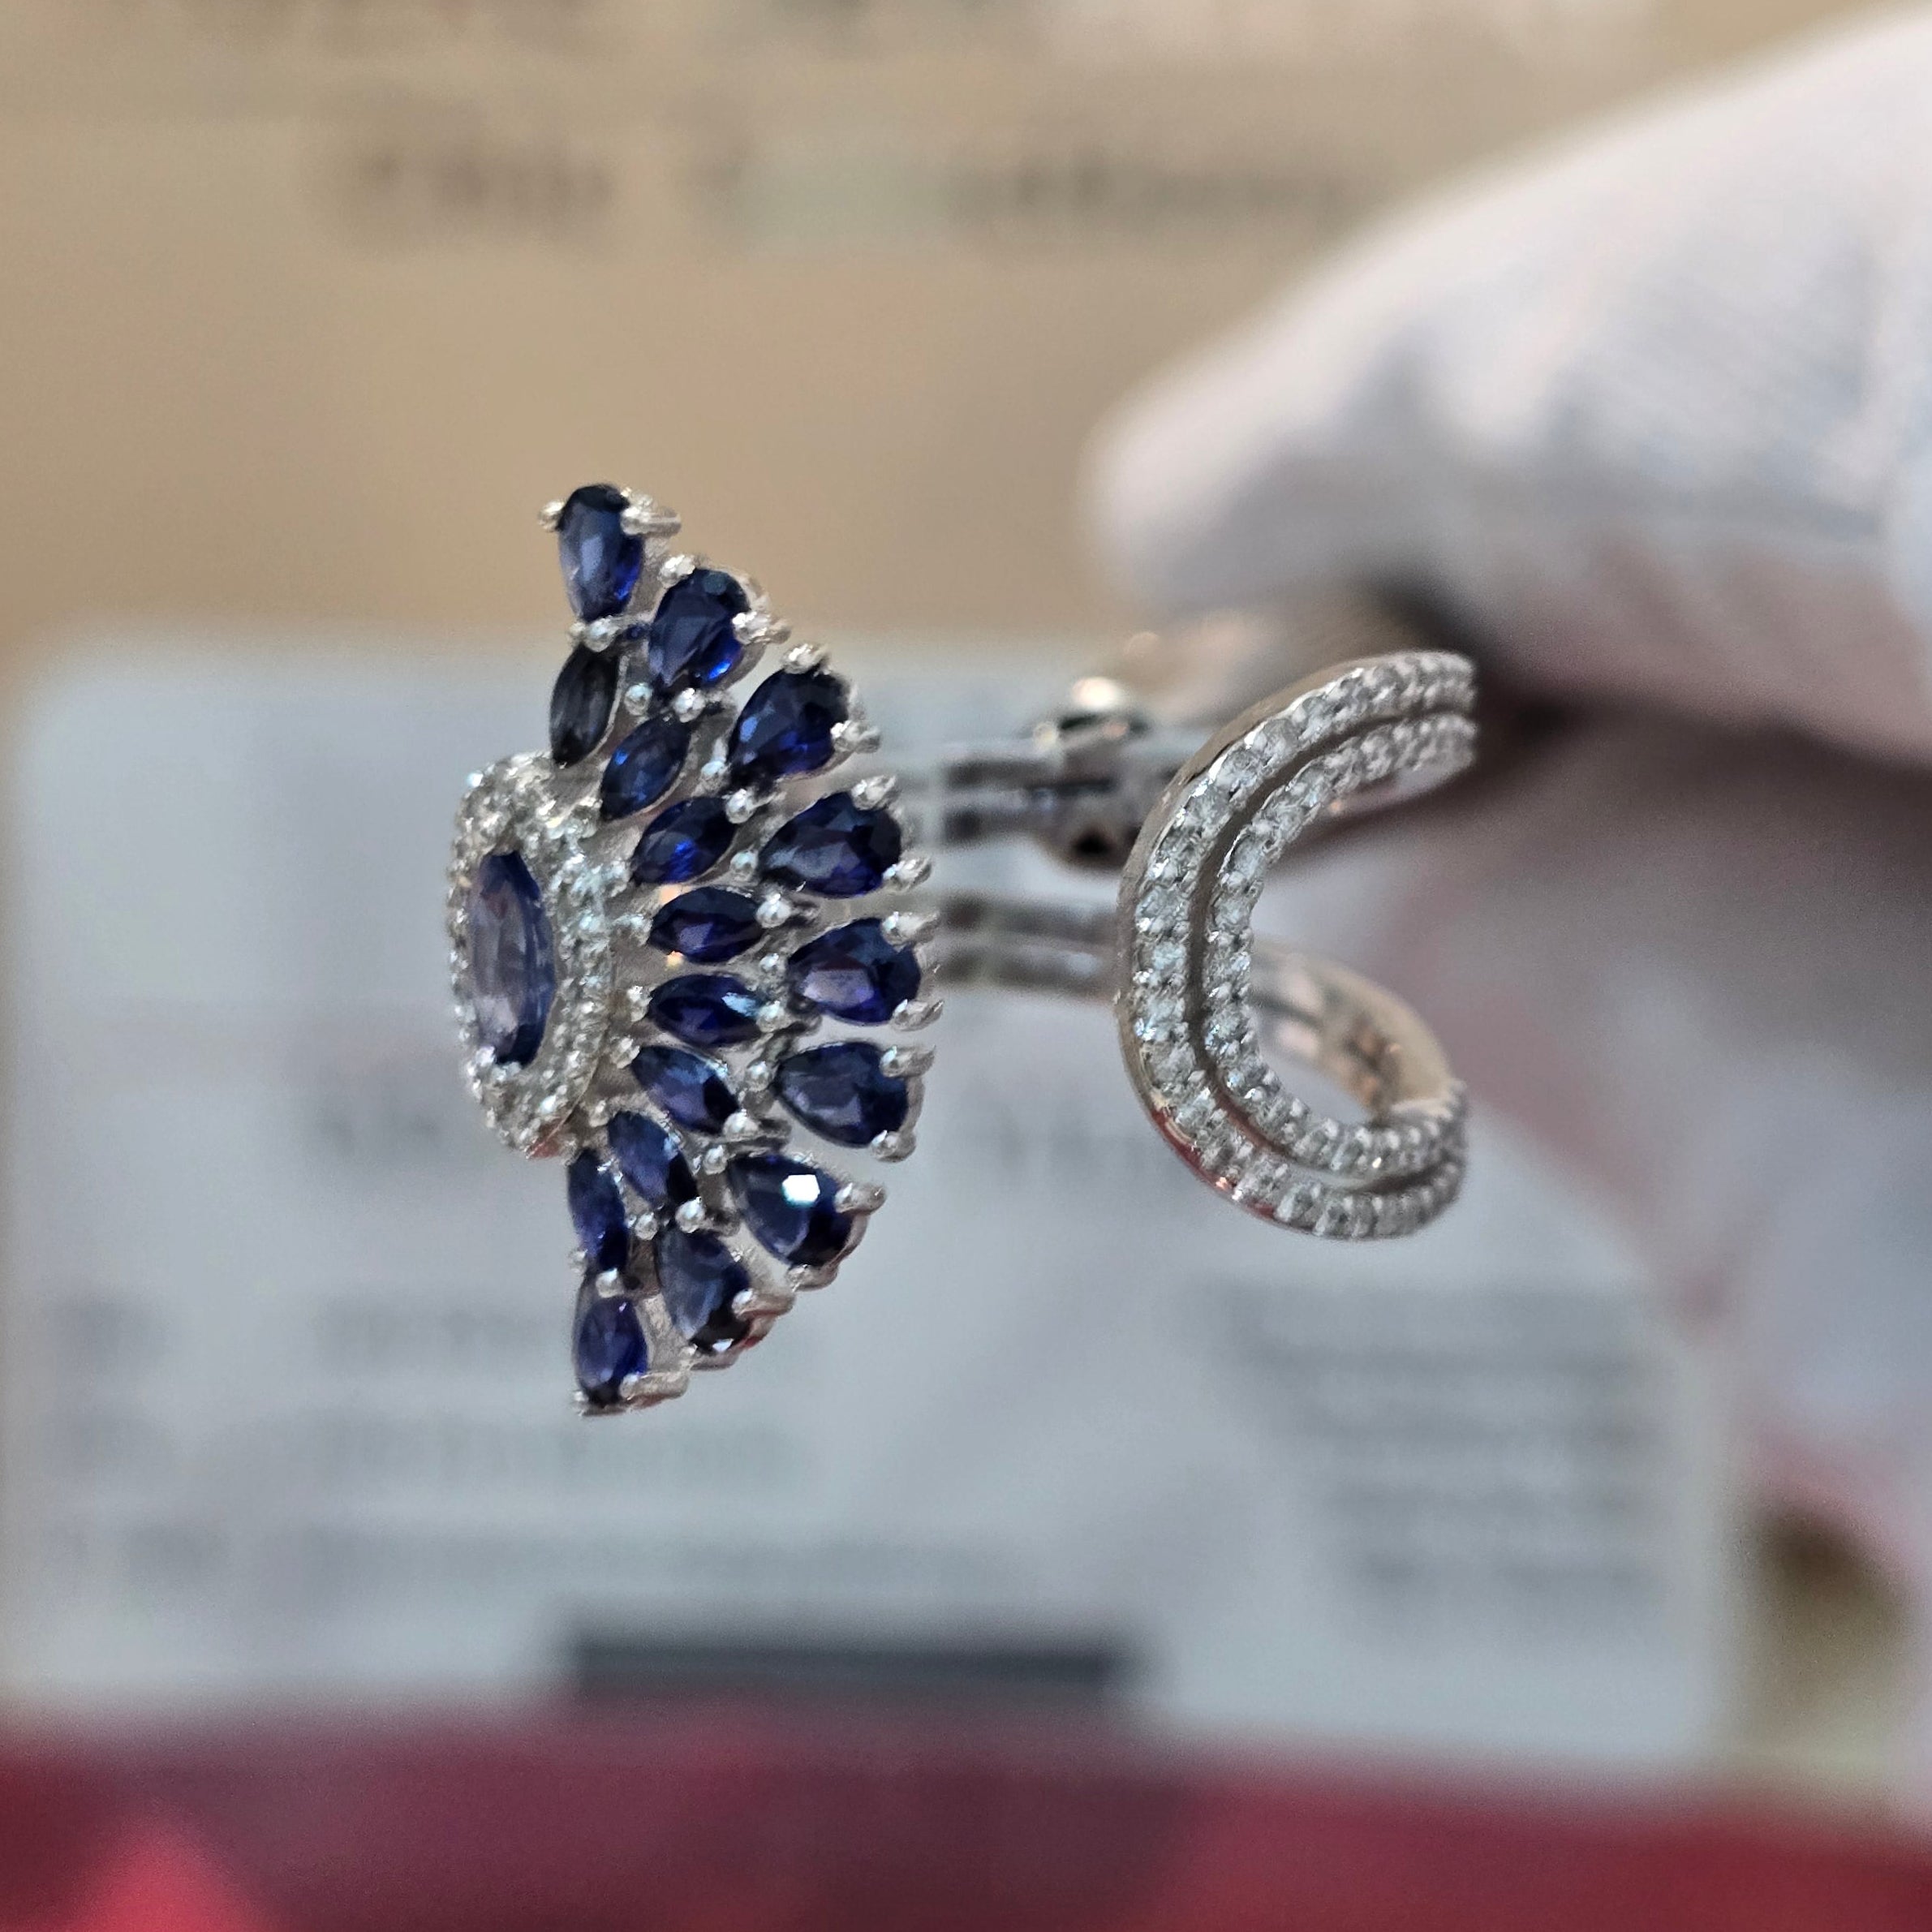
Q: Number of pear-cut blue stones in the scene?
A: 9